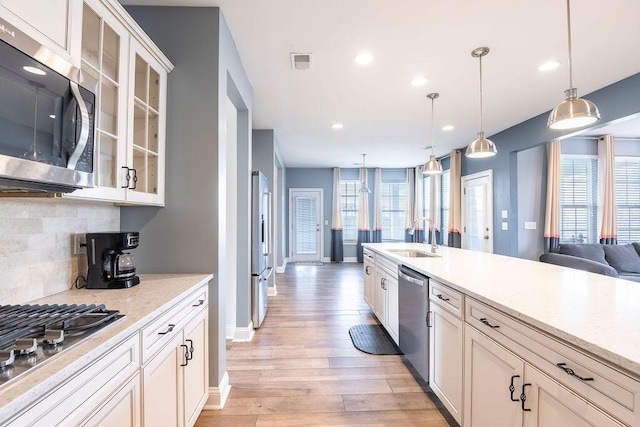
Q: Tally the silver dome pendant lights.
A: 3